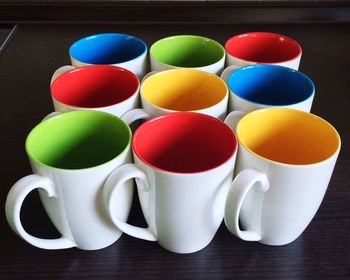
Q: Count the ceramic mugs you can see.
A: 9